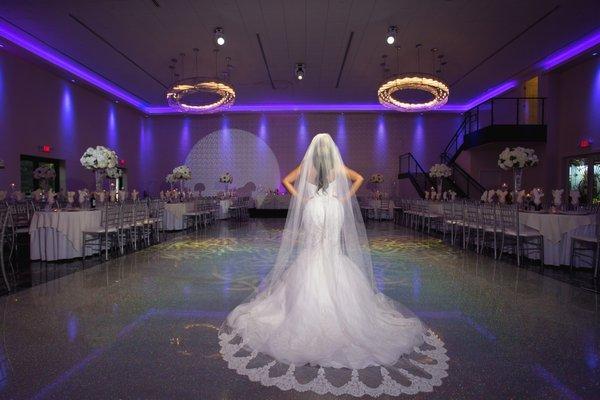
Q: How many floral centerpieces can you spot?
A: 9